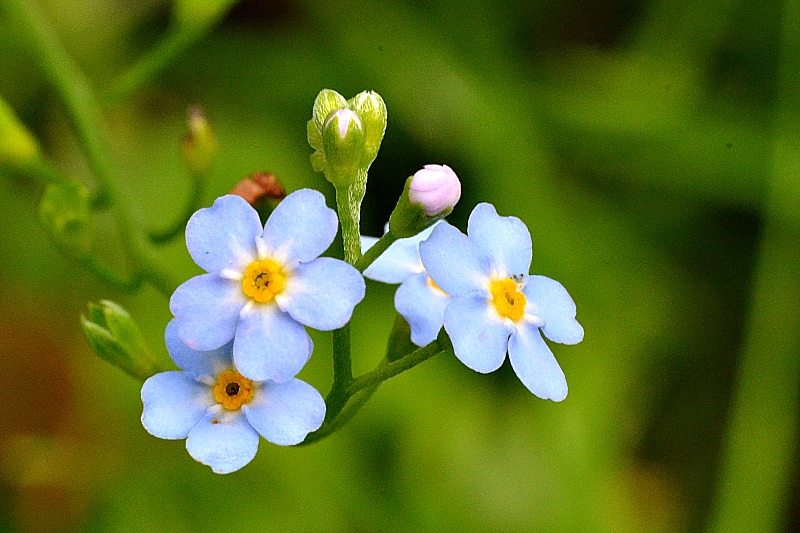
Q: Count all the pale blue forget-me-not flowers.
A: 4